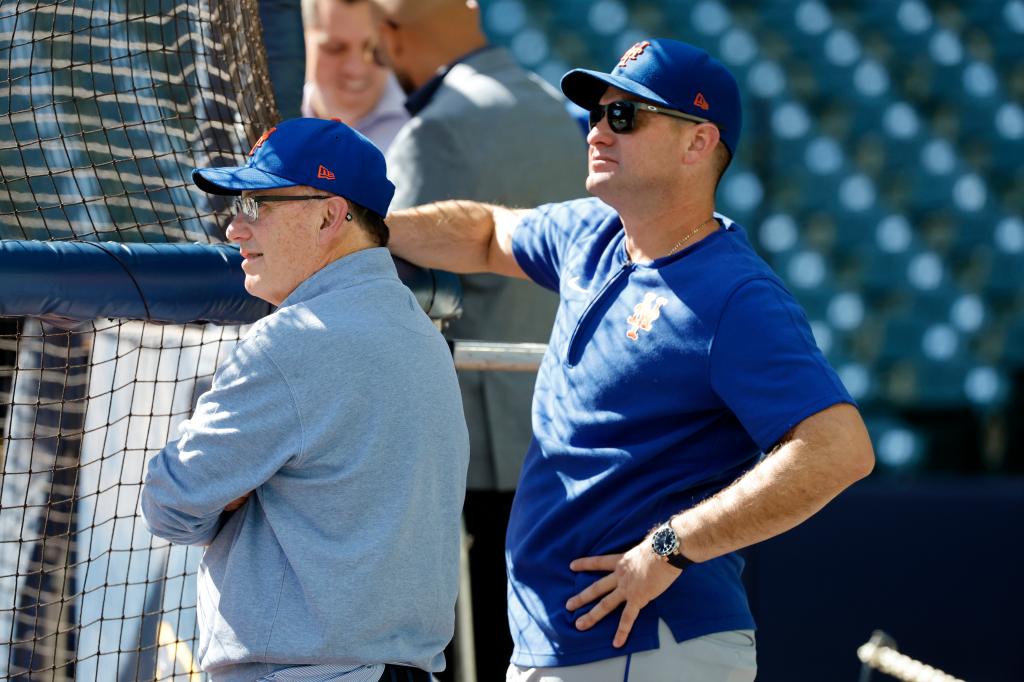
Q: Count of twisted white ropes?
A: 1